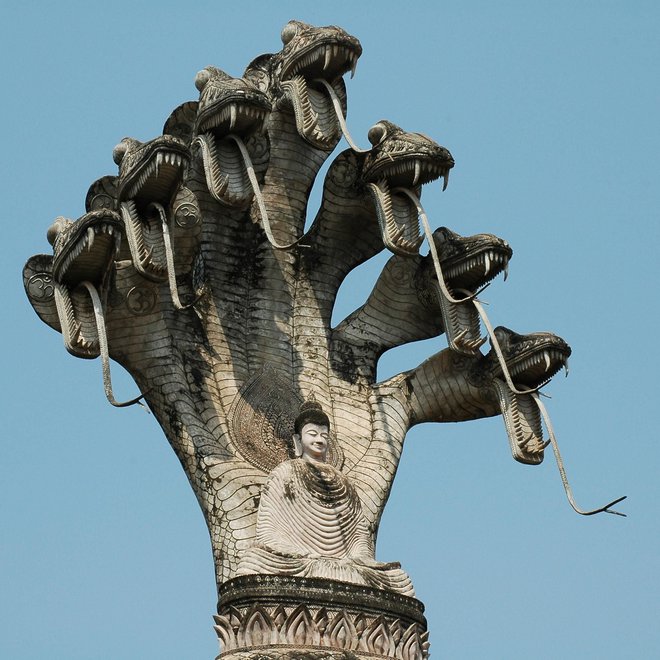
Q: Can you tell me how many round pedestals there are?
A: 1